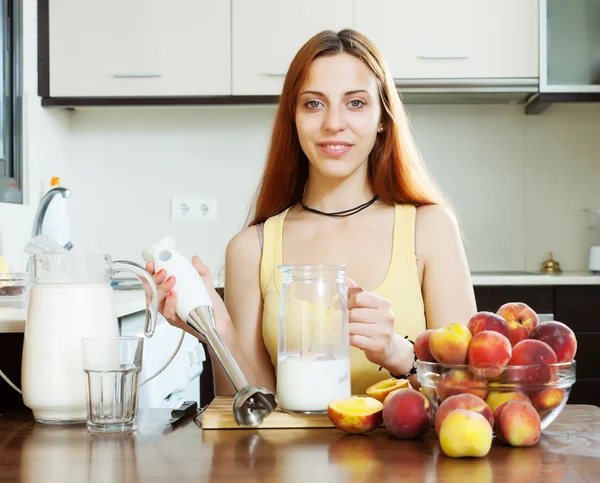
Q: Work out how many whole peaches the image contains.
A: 14